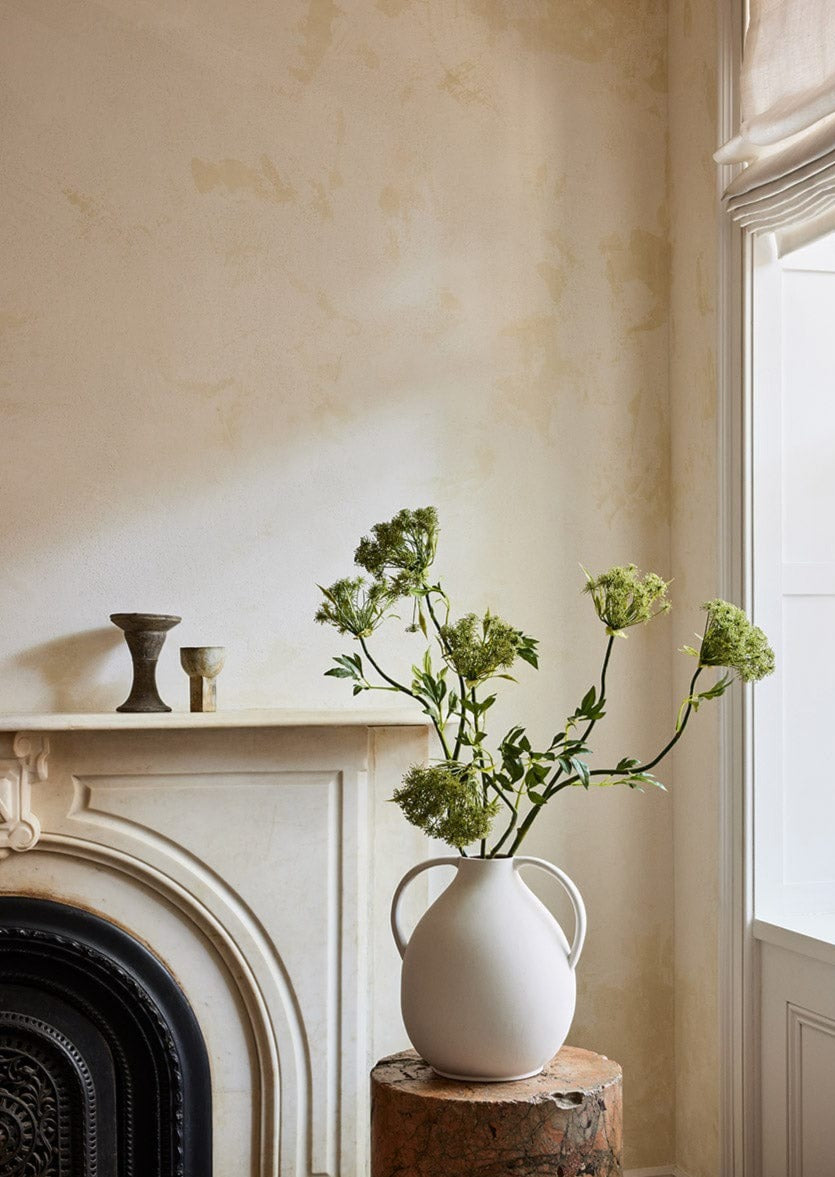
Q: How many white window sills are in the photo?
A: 1